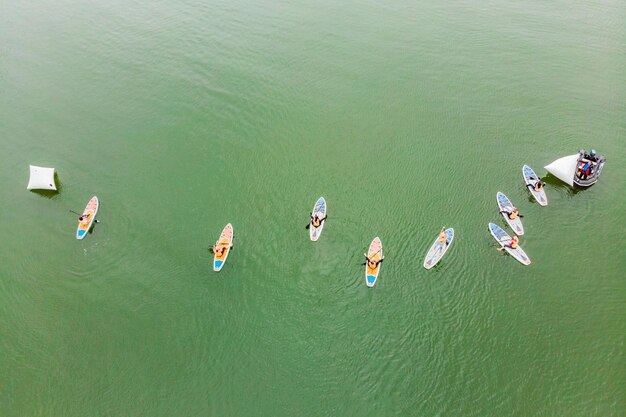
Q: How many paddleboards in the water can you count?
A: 8